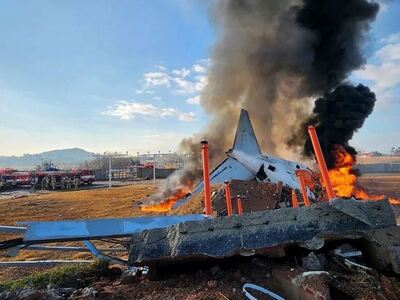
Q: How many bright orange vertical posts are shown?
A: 6